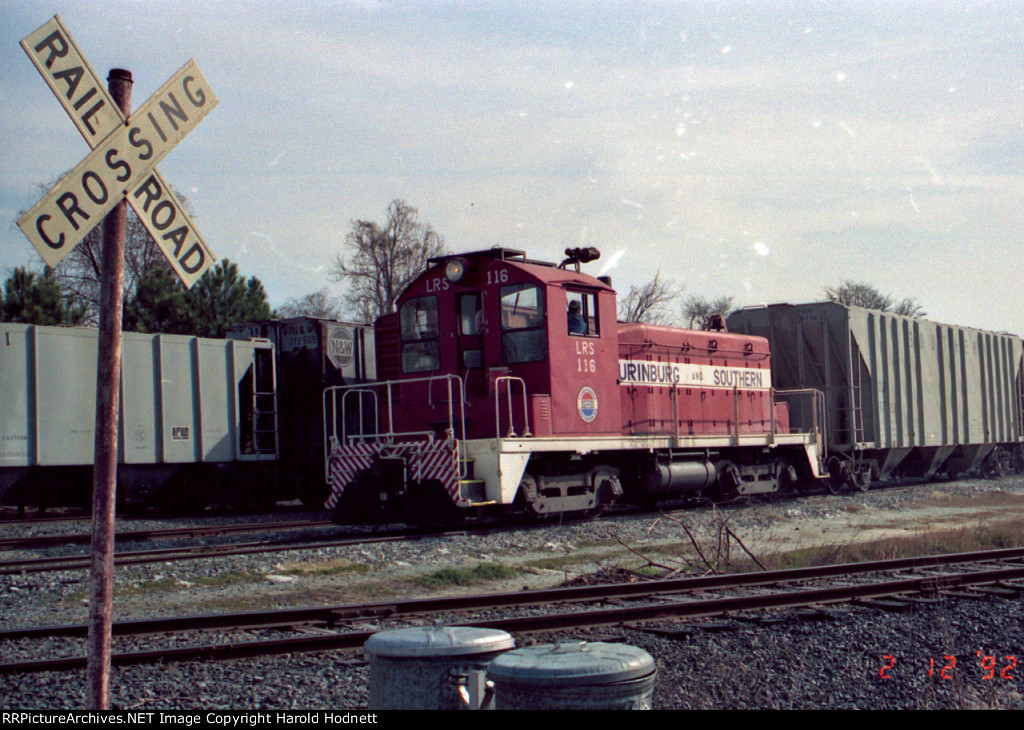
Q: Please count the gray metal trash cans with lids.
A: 2